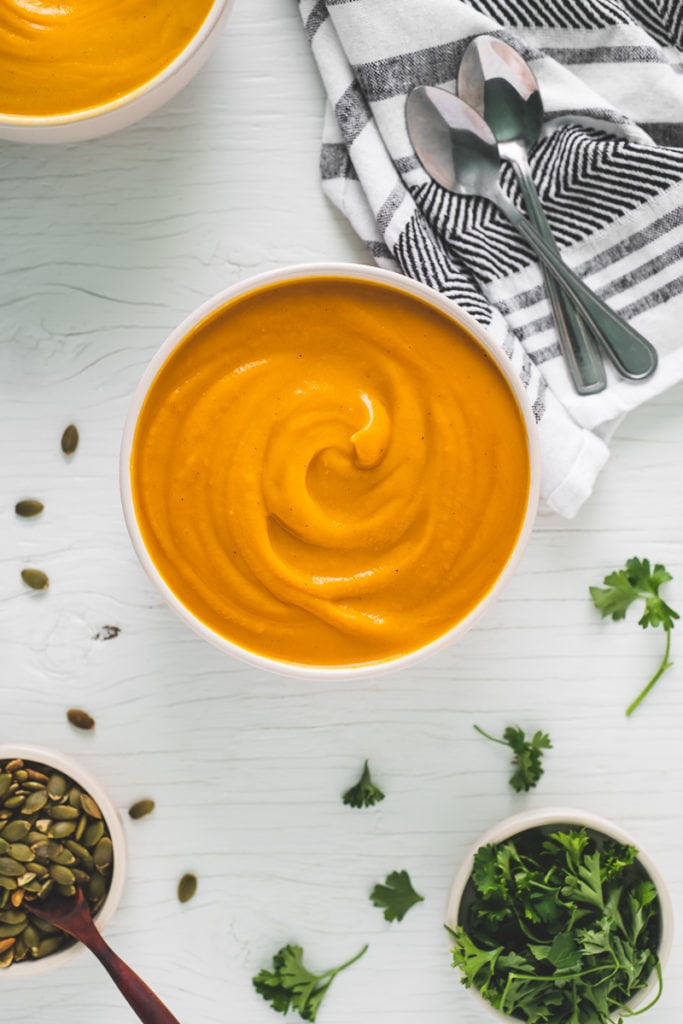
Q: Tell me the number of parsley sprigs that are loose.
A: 5